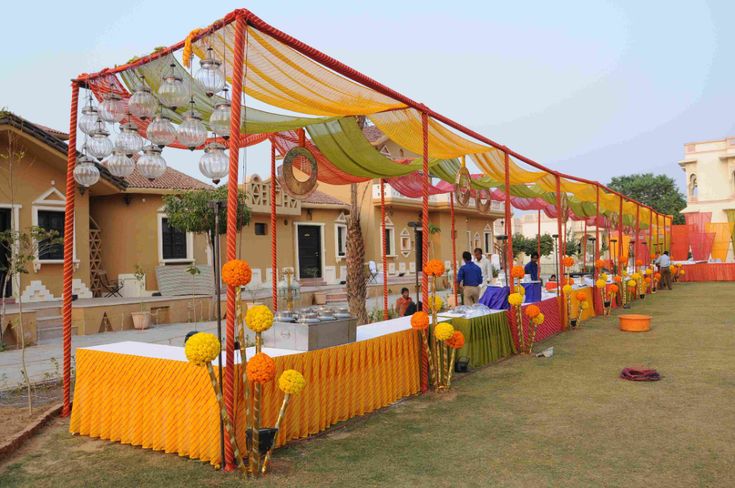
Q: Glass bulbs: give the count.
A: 14